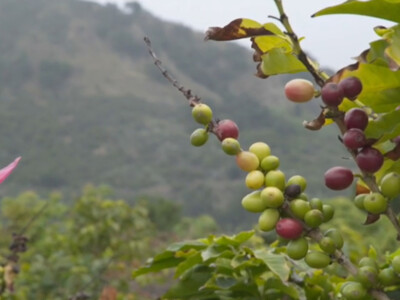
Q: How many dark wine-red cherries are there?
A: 6